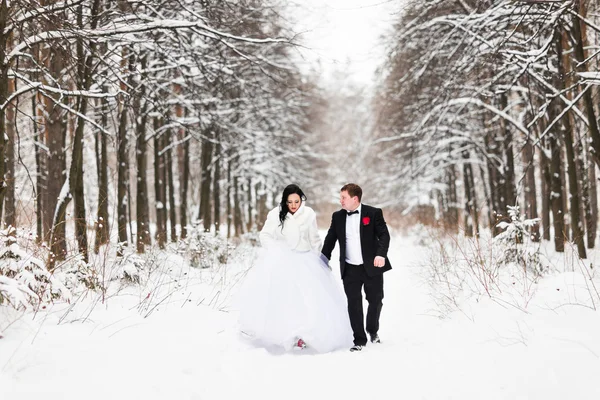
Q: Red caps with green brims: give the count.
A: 0